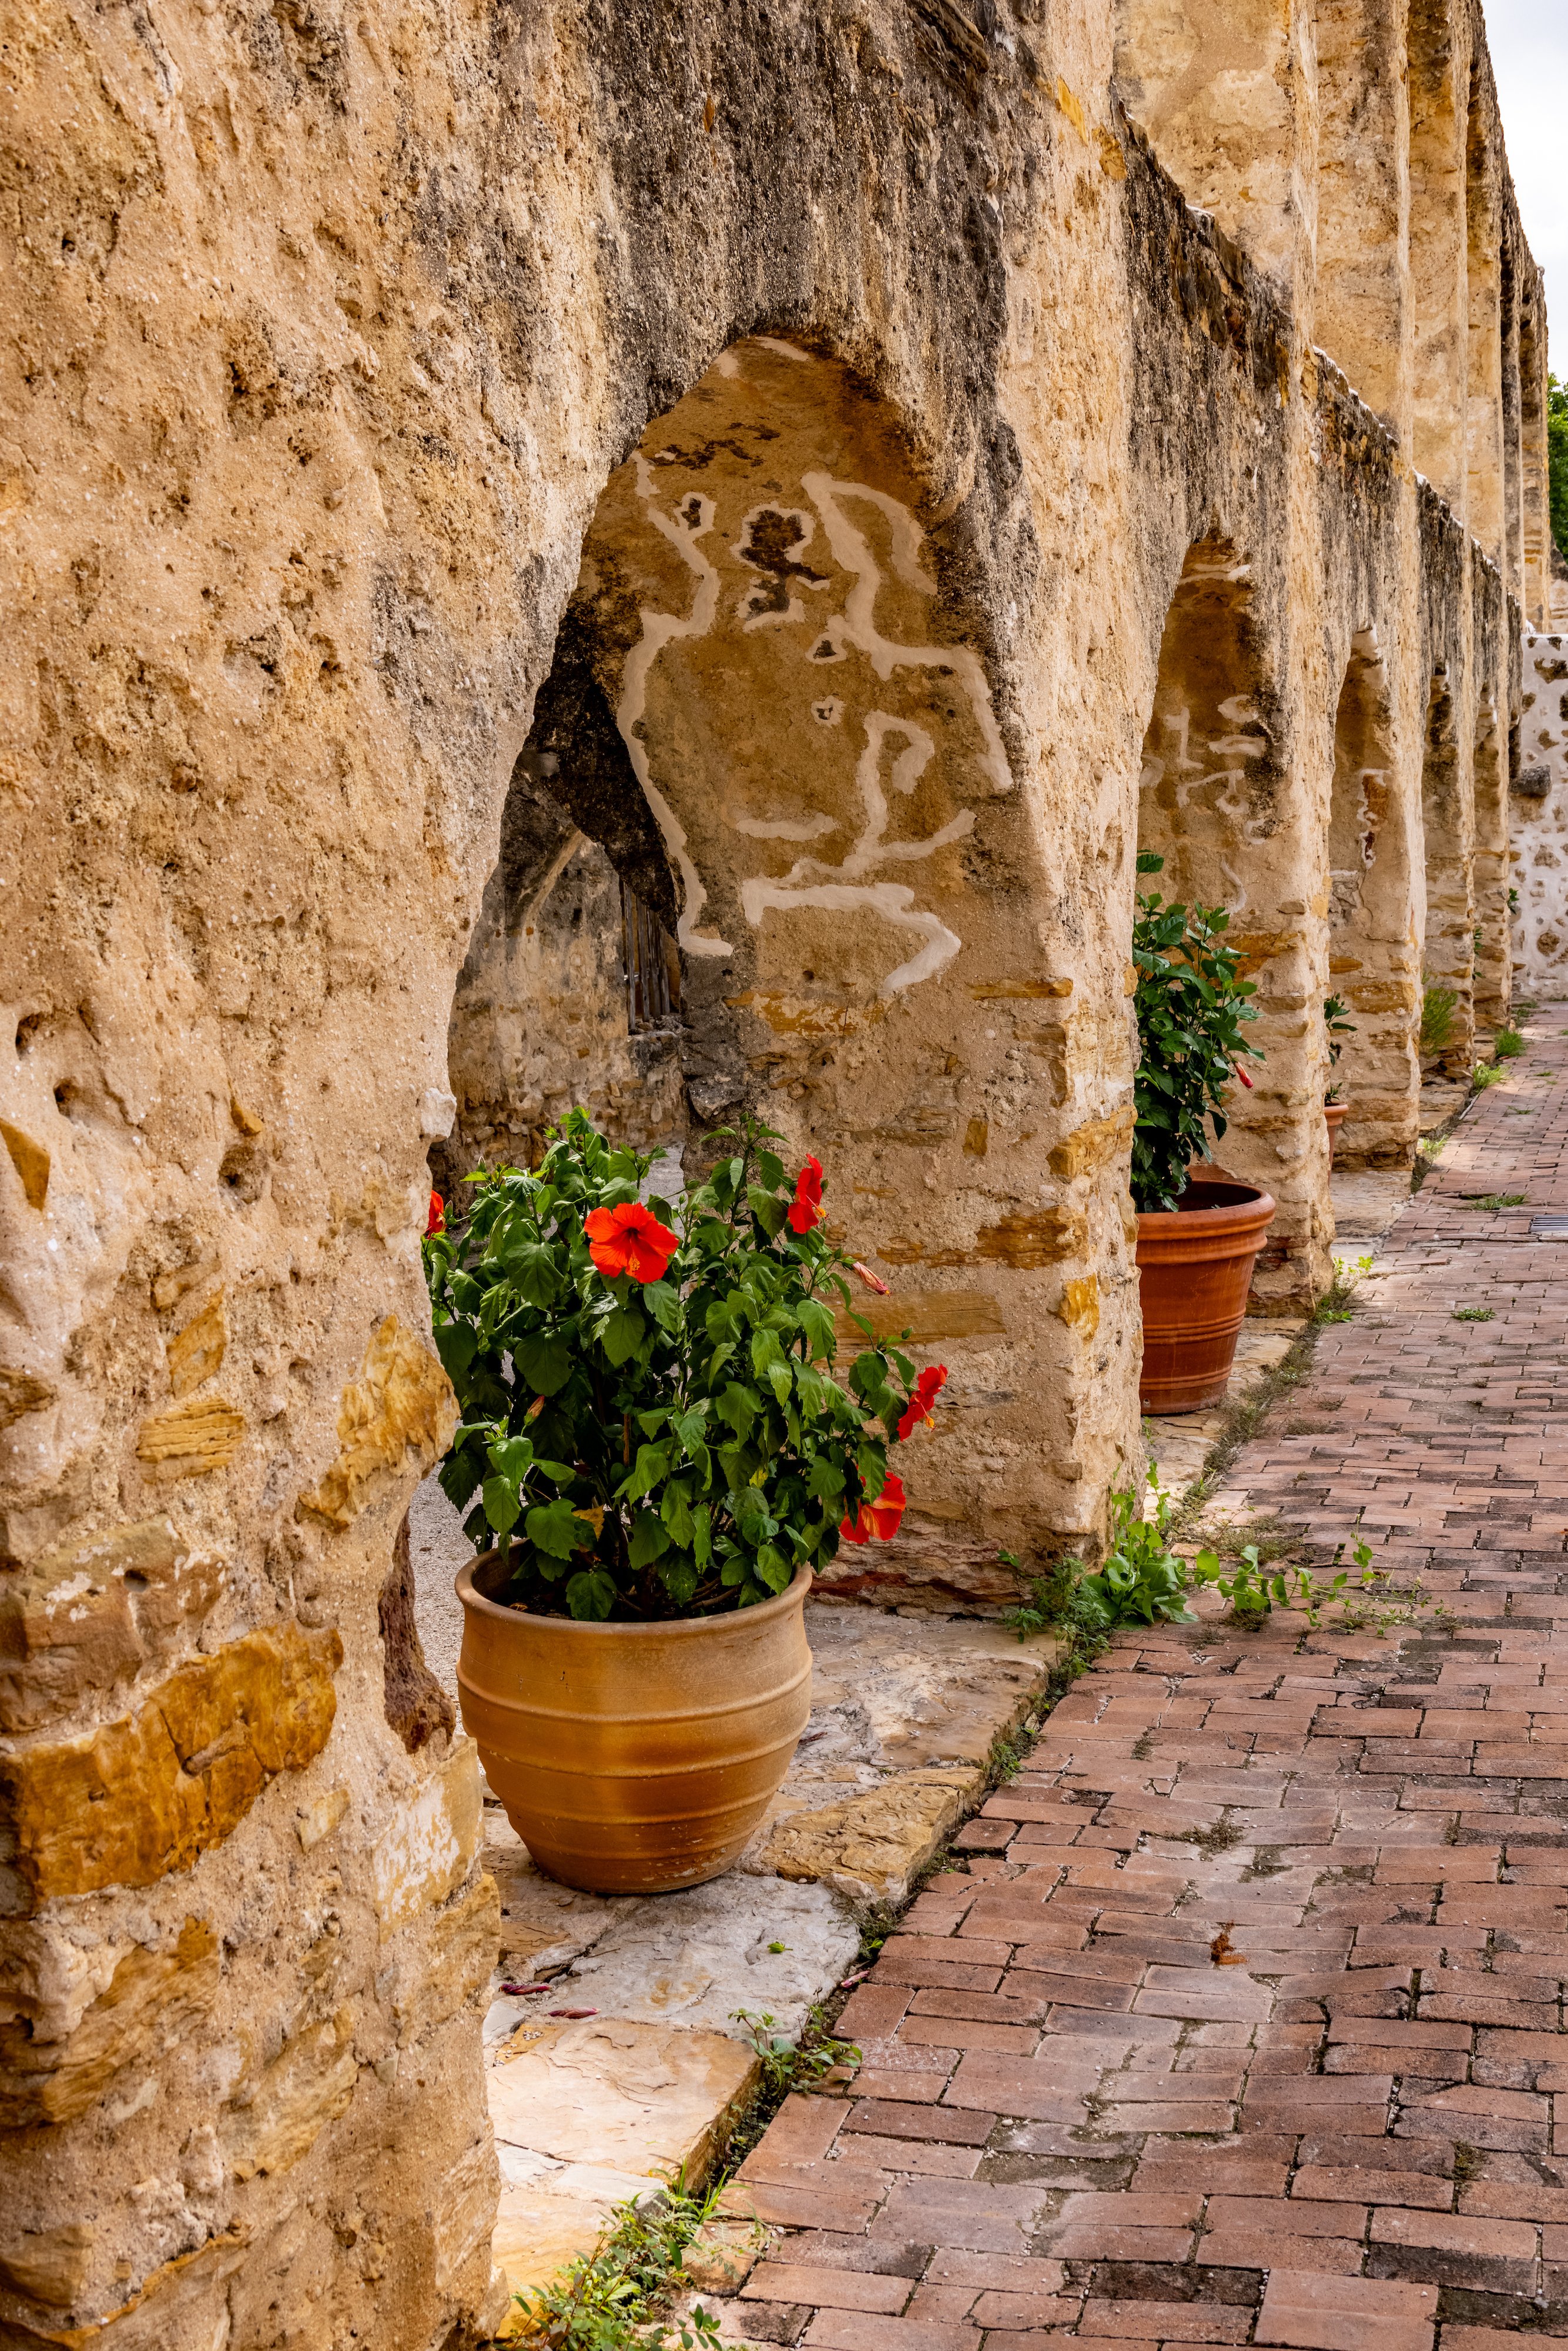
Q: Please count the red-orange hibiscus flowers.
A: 5